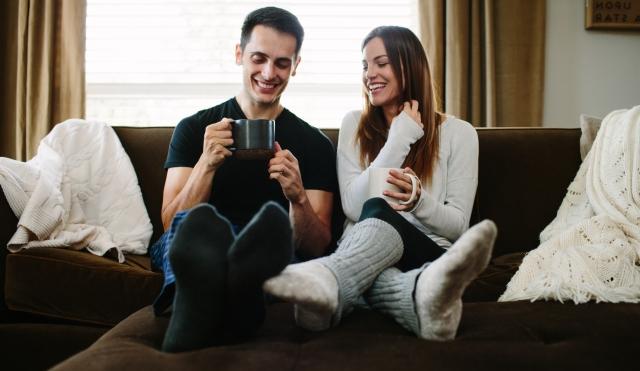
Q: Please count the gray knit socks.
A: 2